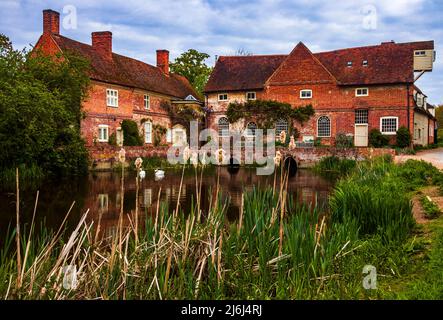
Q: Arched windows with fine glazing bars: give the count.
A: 4